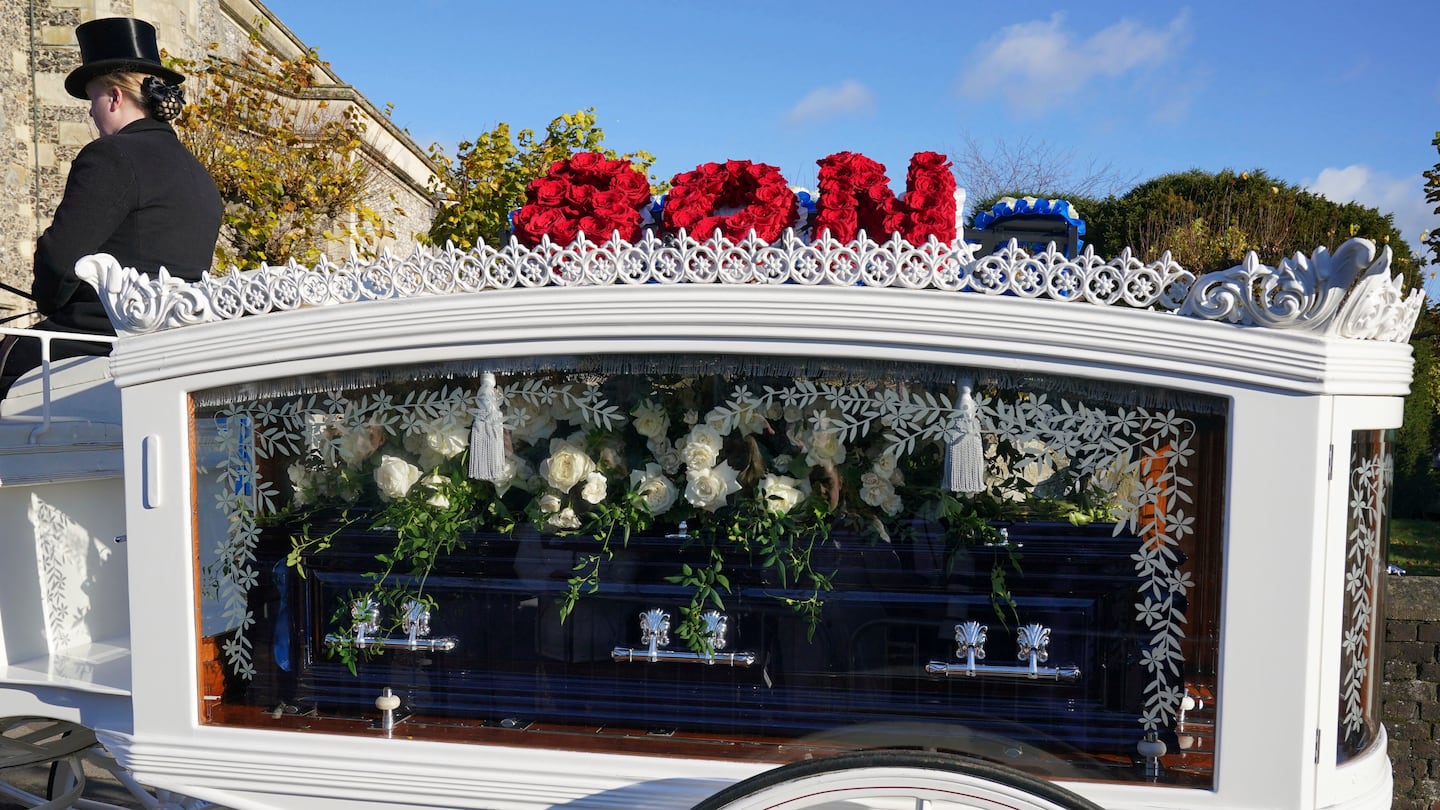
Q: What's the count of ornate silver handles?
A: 3